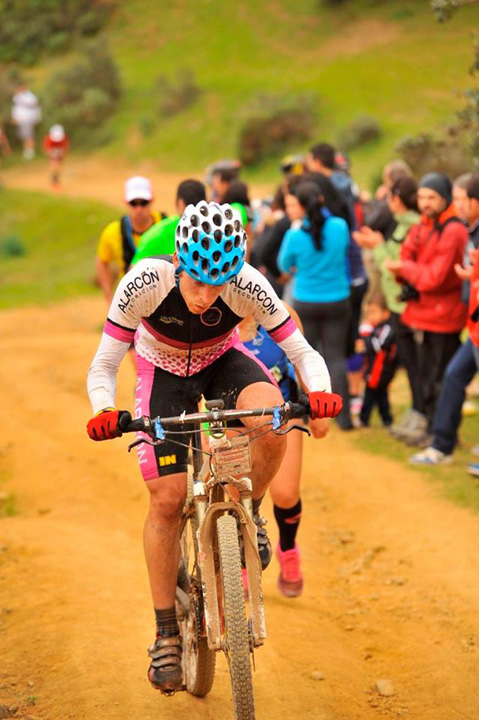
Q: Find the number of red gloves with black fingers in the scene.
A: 2